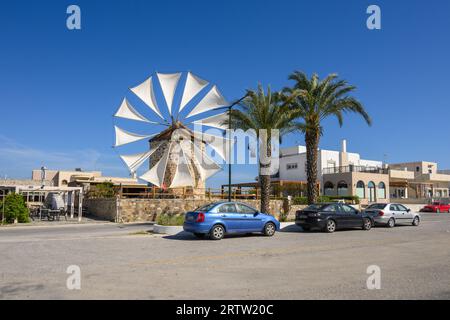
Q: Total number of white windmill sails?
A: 12